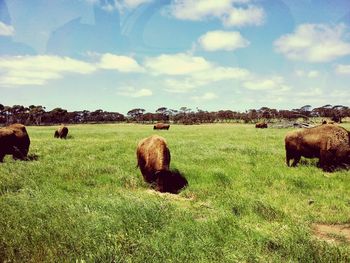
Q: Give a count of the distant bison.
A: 3